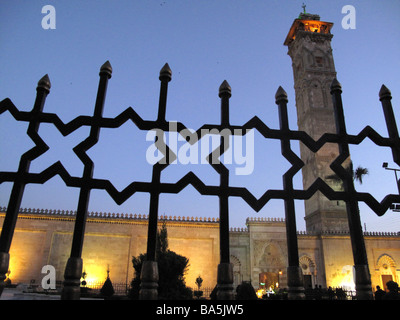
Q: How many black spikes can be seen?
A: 7